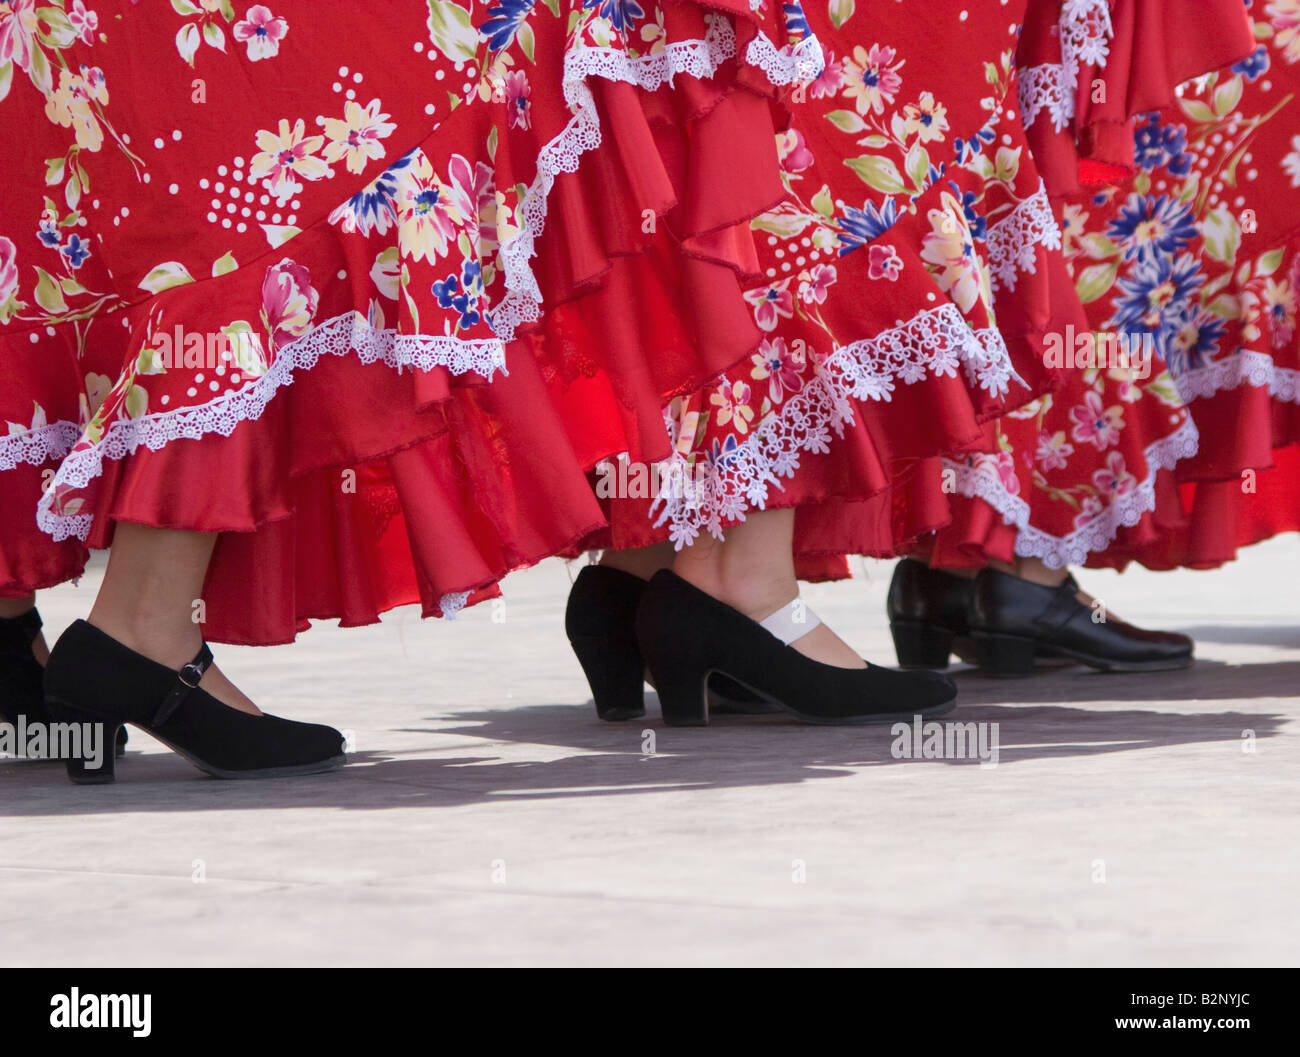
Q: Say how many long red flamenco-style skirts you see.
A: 3